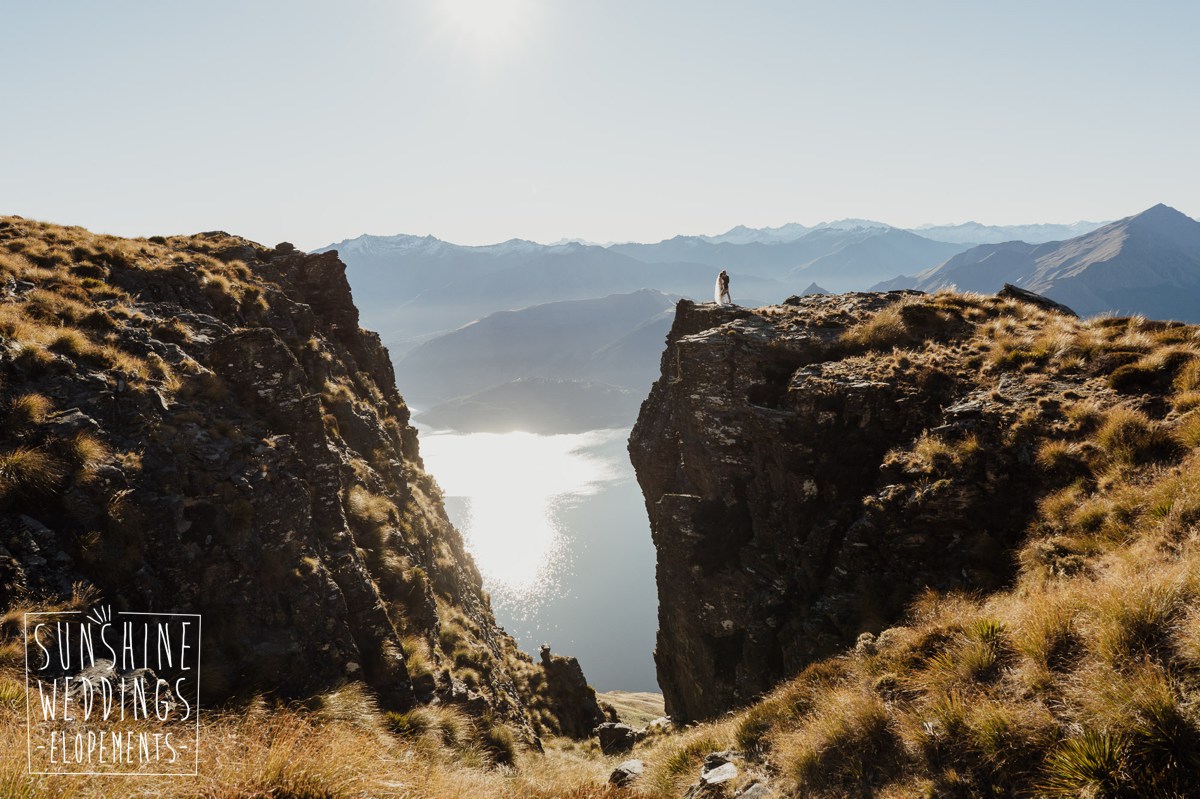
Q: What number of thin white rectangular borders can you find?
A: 1